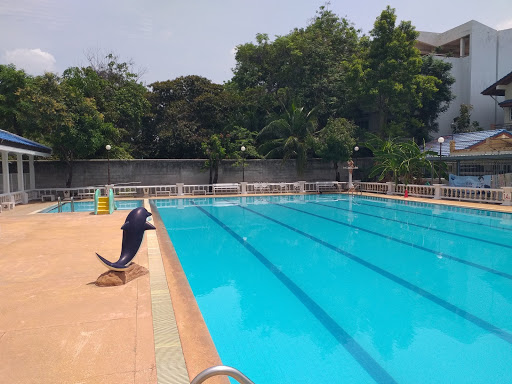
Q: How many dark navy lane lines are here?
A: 5